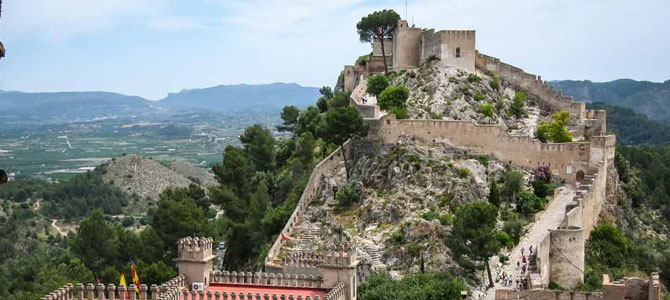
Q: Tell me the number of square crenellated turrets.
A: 2